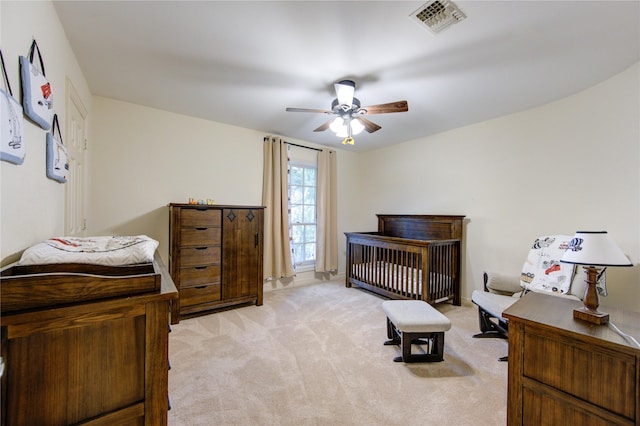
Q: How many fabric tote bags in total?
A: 3